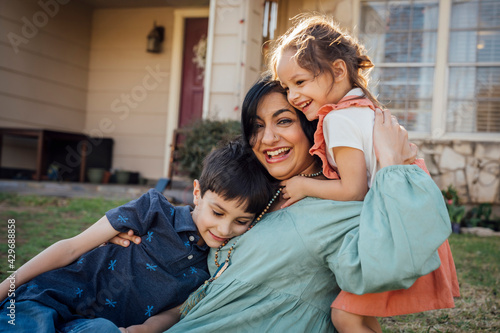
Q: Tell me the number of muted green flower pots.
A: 2